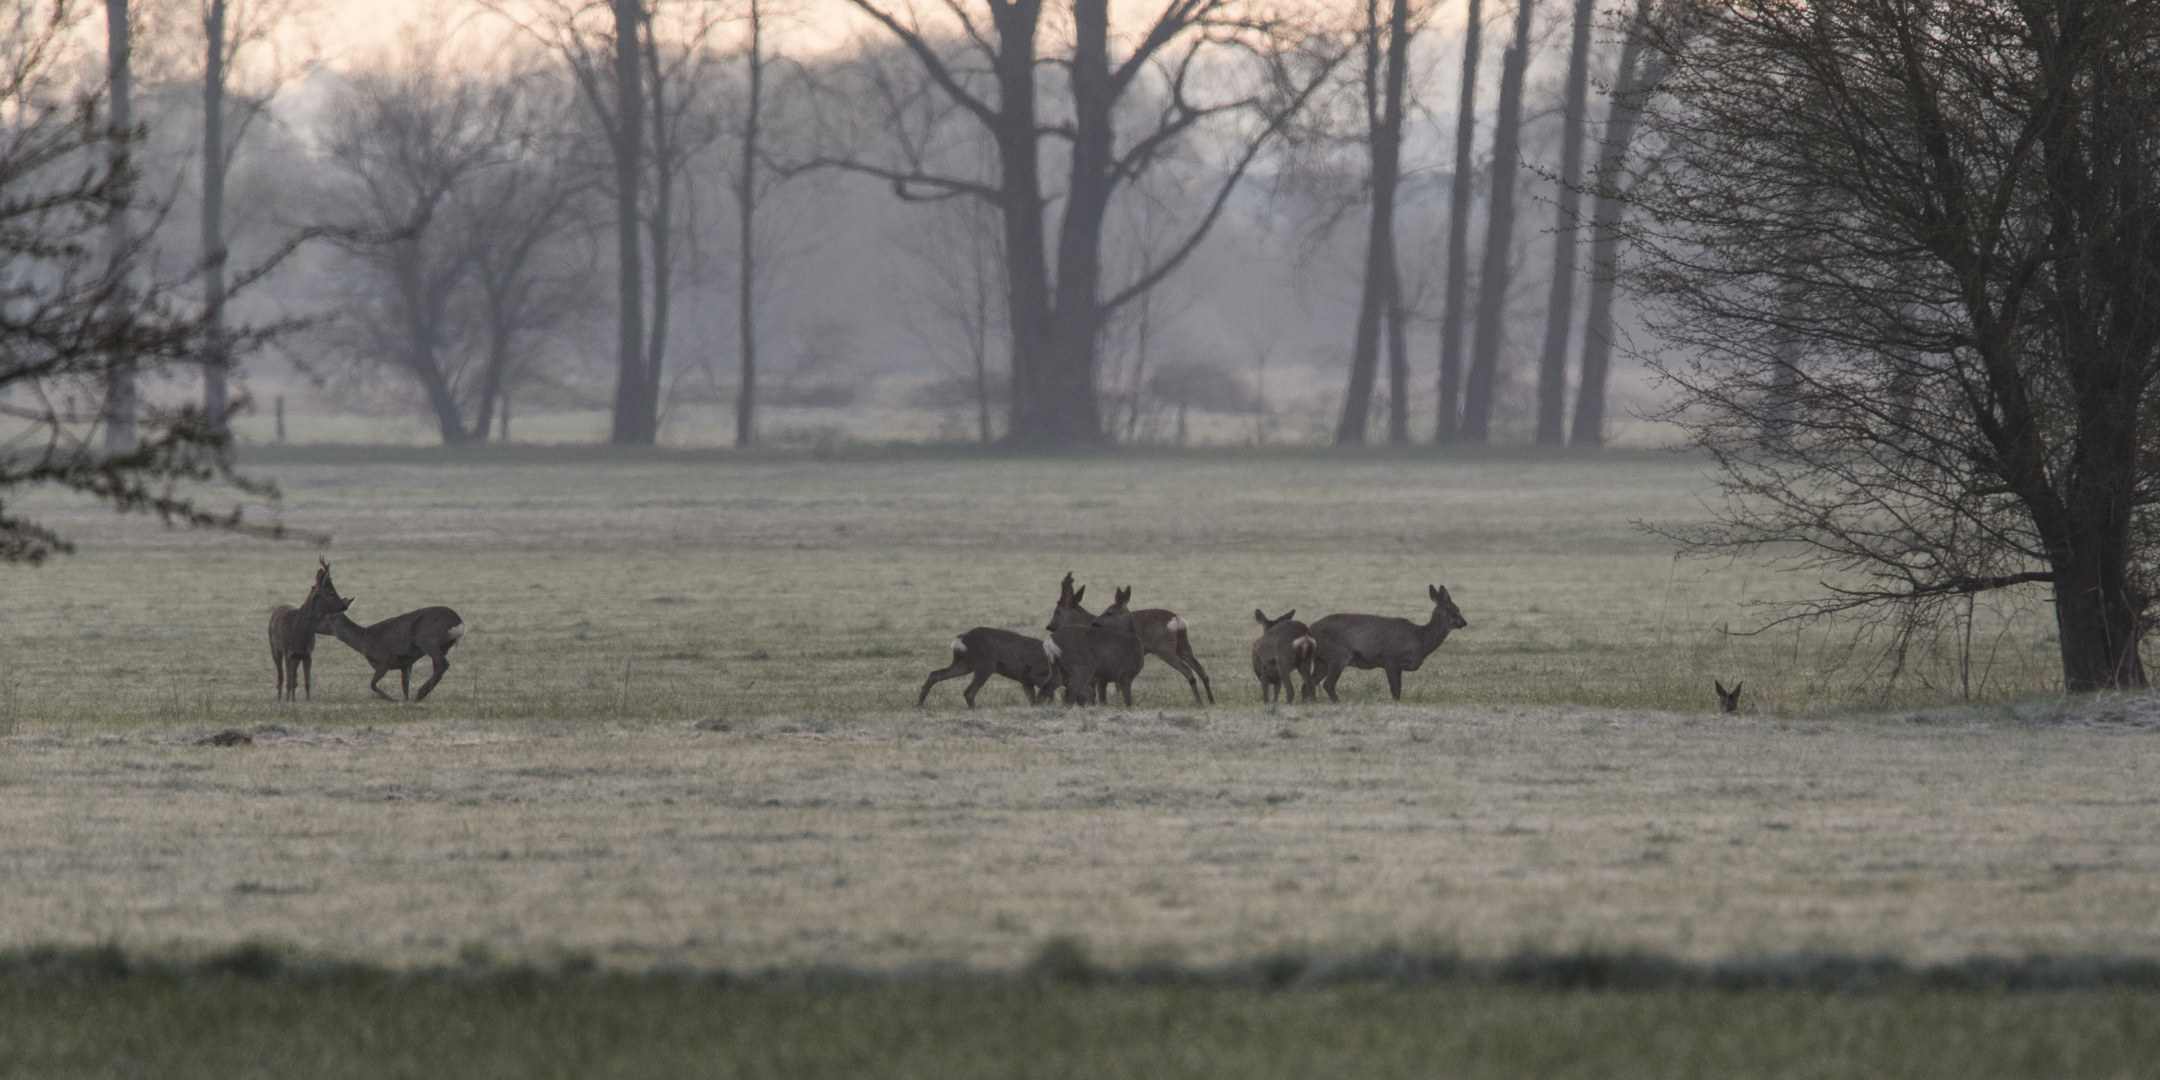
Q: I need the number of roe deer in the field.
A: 8